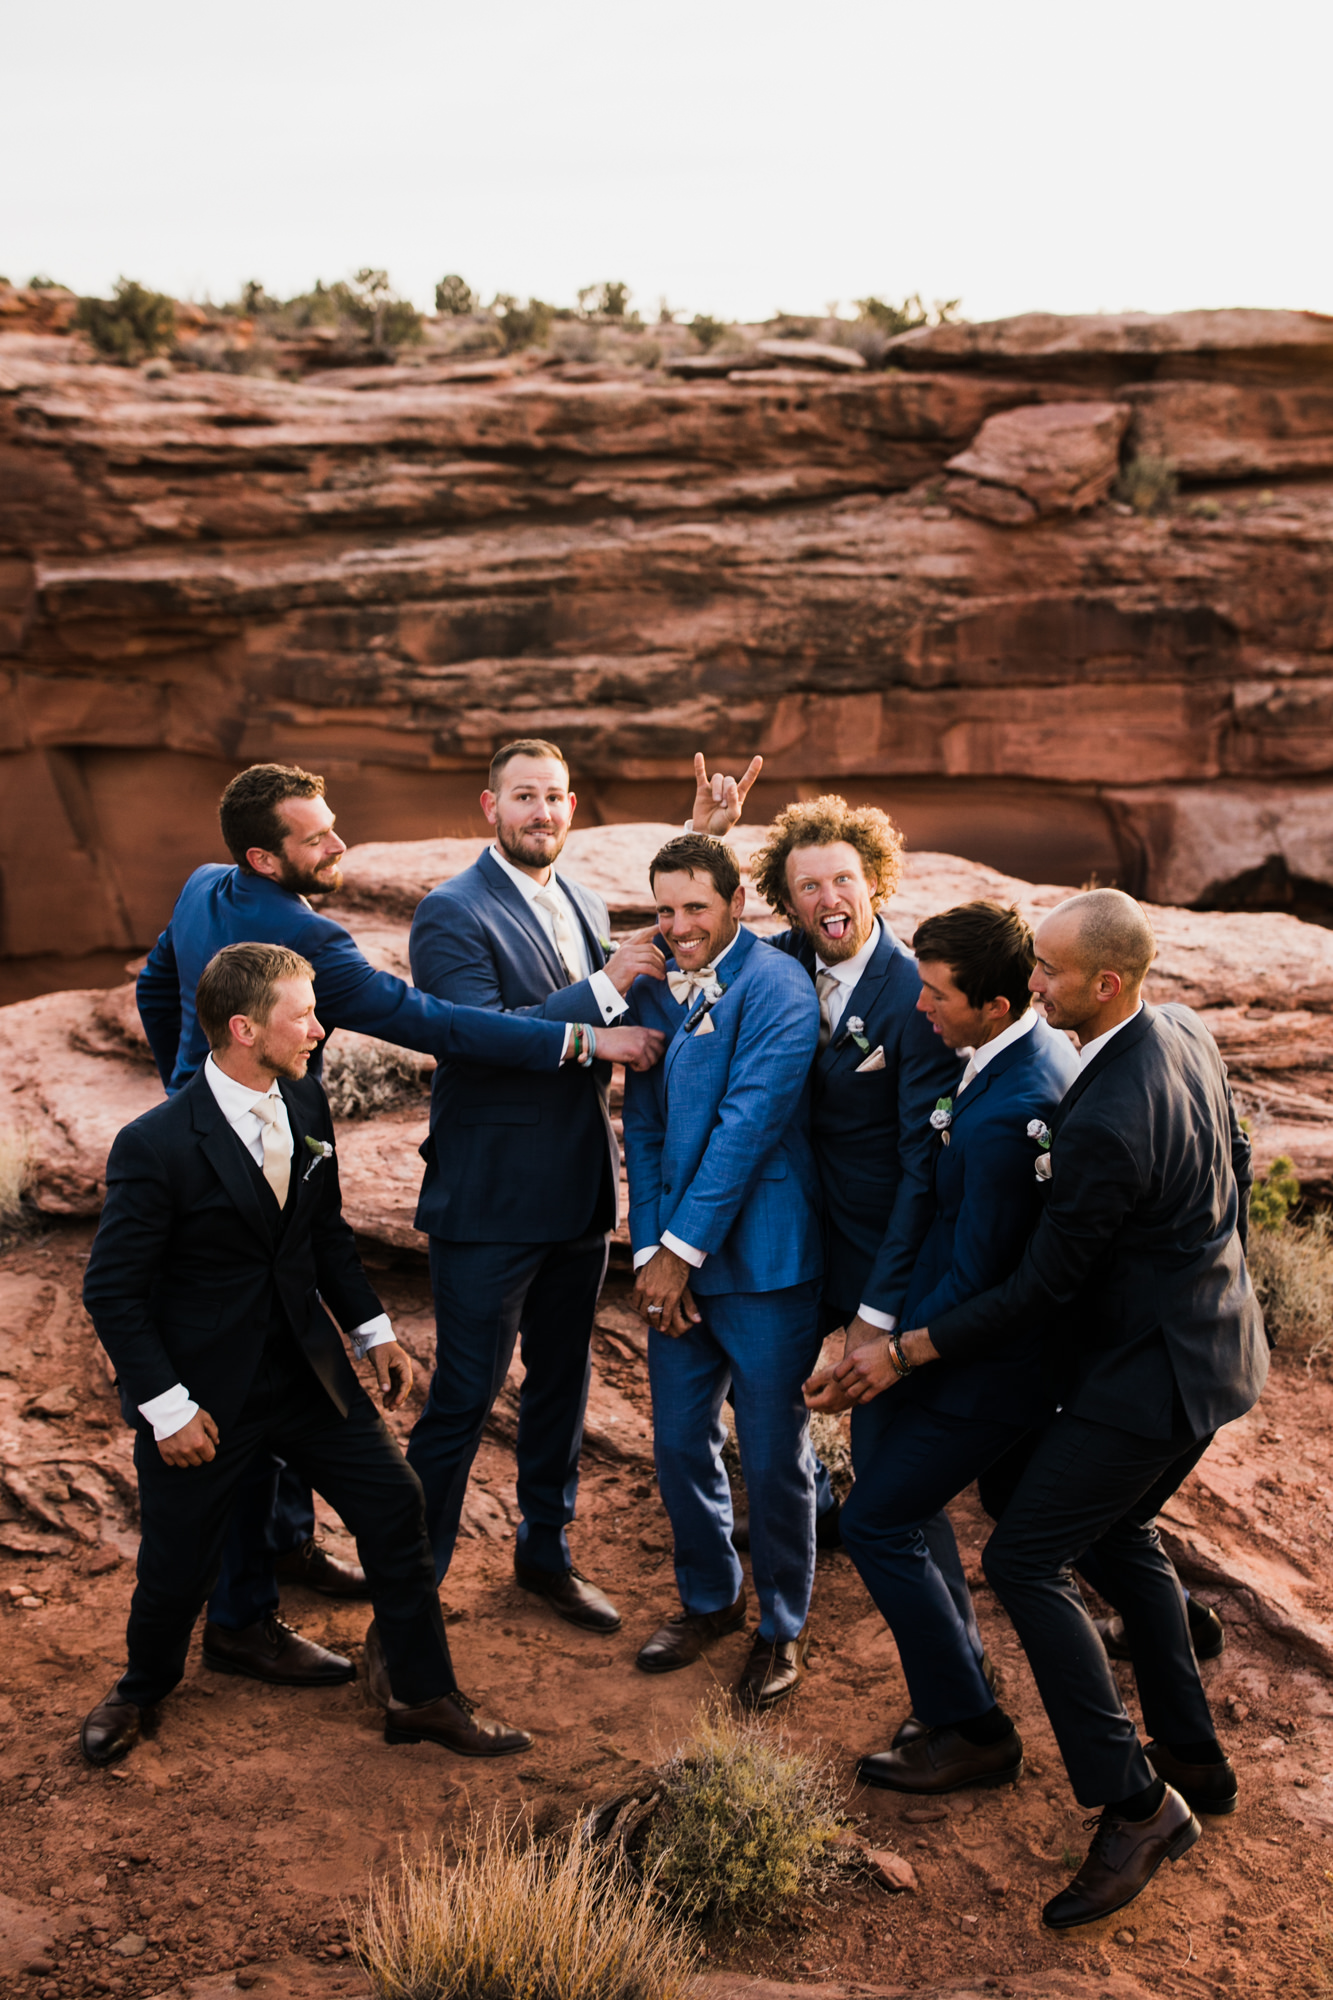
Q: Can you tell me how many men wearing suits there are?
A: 7